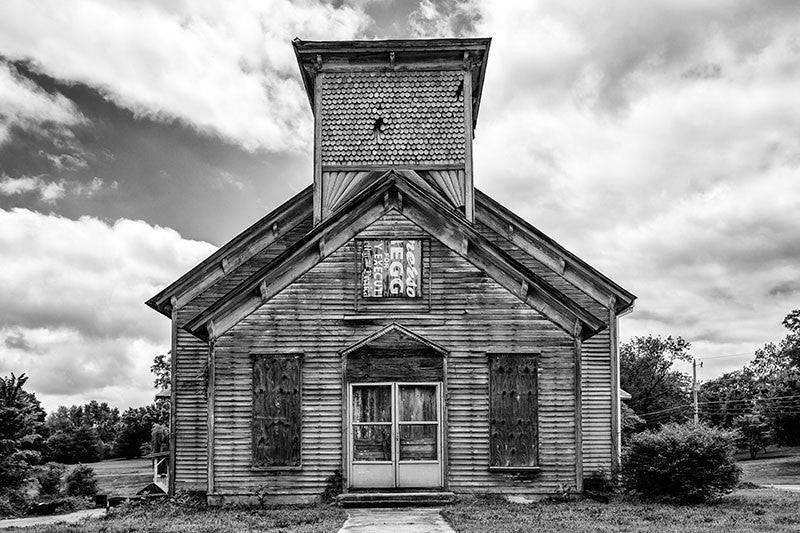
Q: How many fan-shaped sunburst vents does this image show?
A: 2